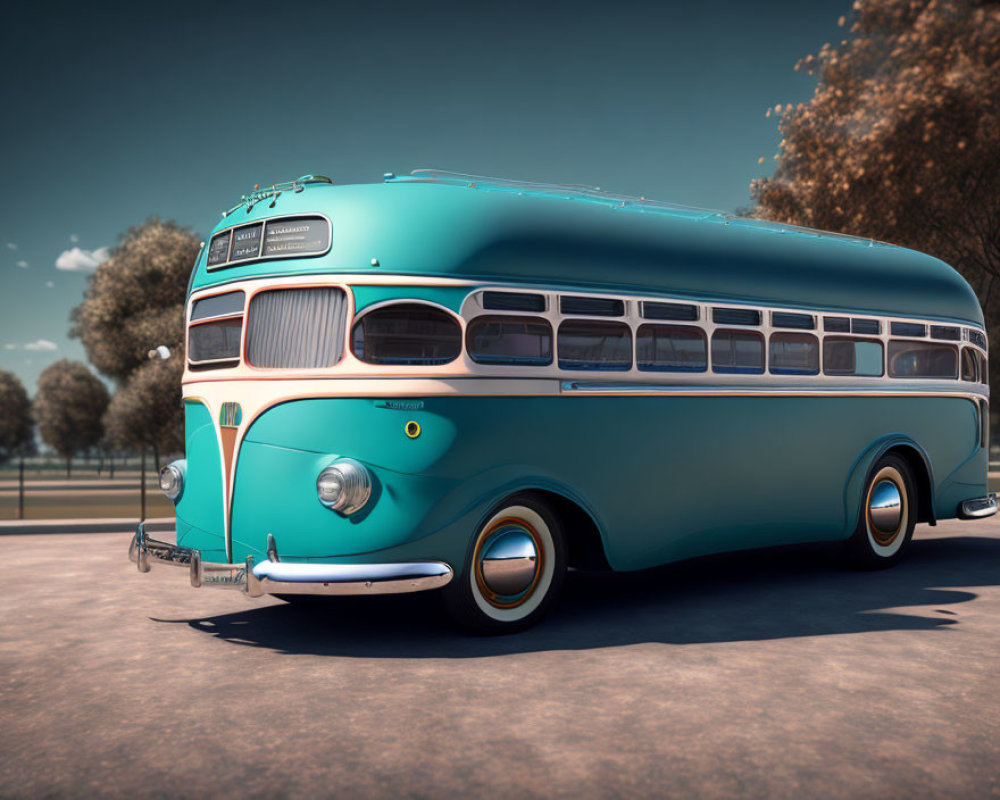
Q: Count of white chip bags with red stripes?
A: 0